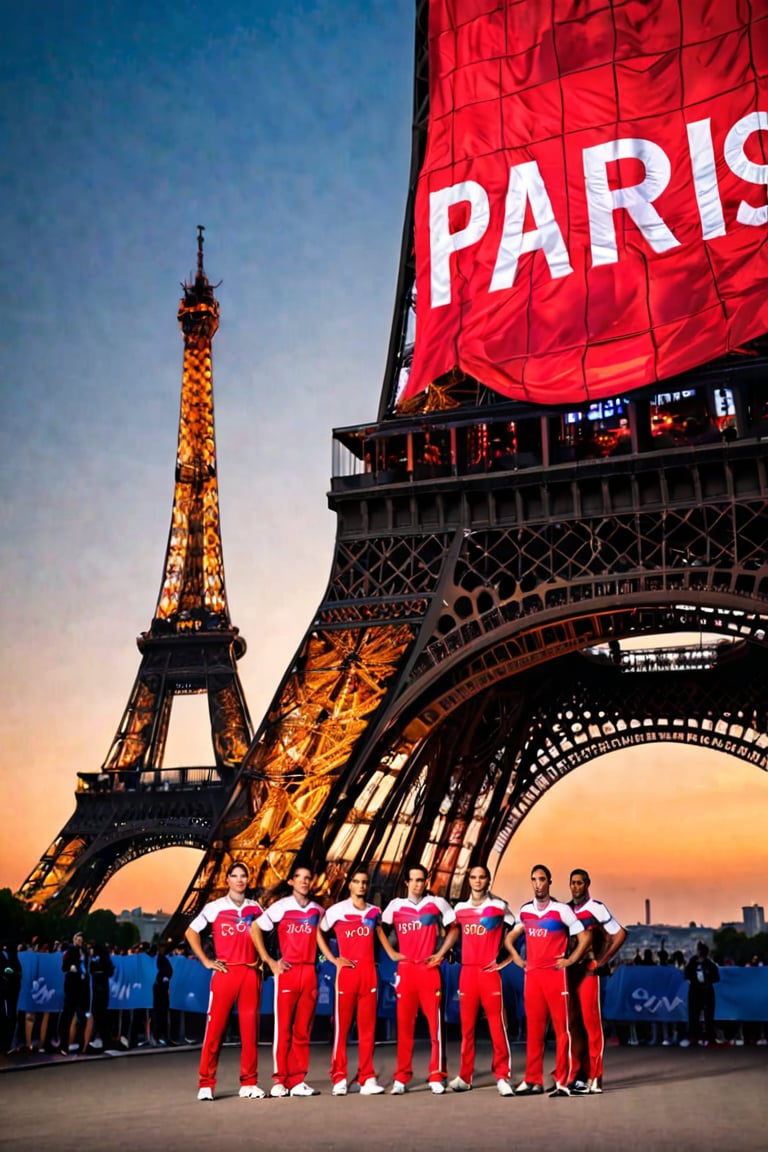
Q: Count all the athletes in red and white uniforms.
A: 7